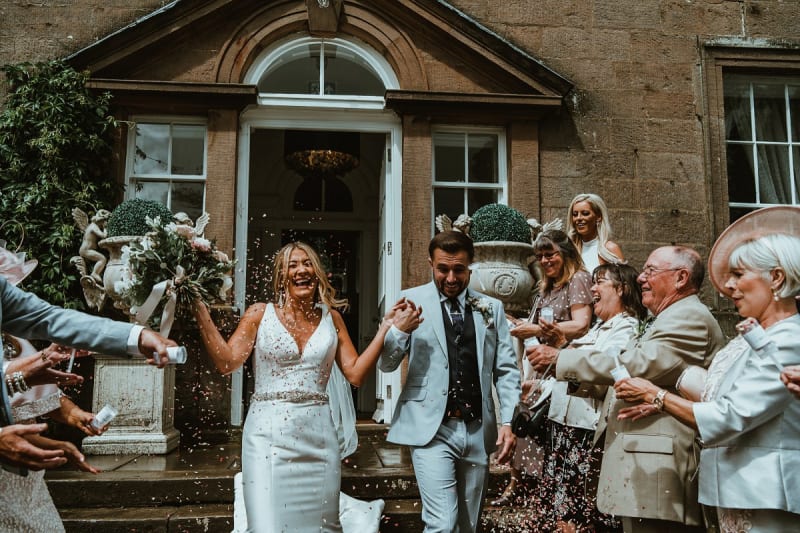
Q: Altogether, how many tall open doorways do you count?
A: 1